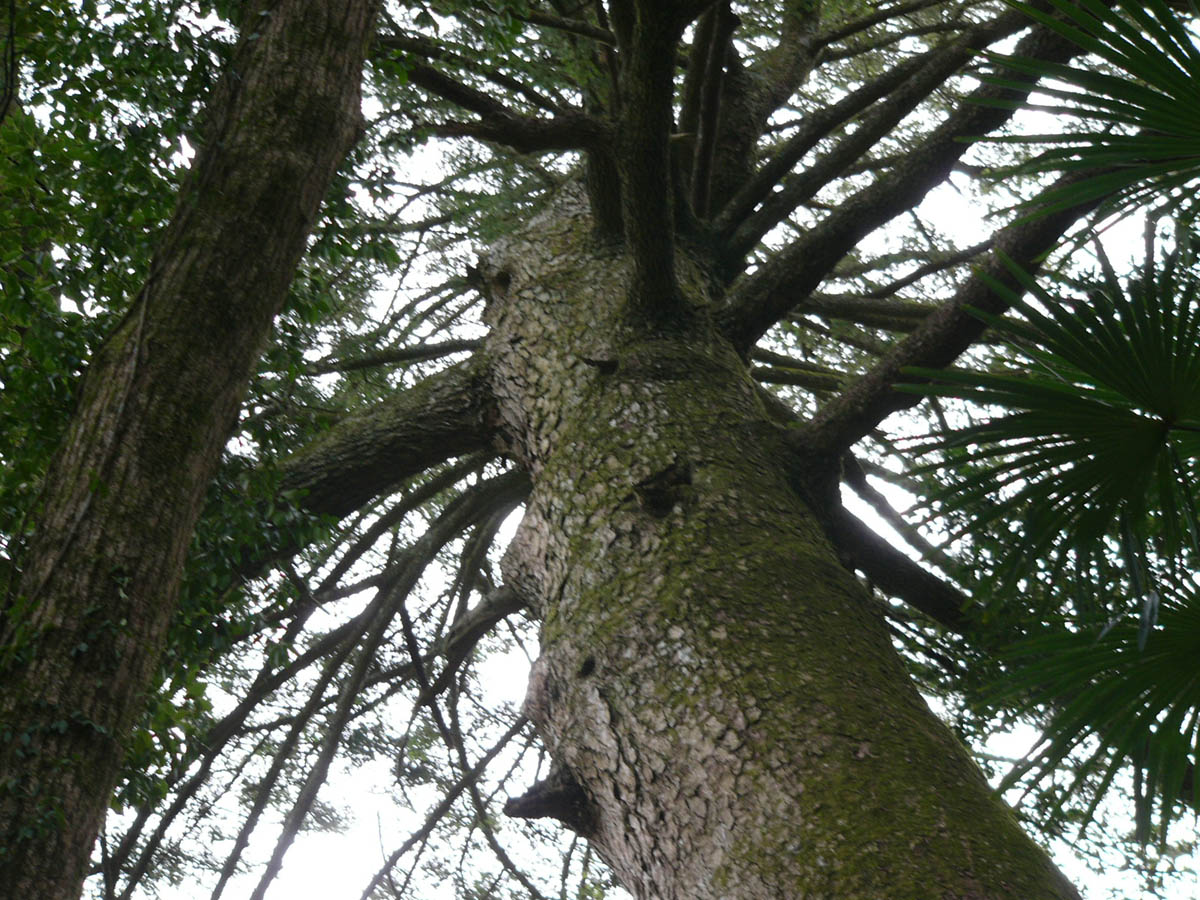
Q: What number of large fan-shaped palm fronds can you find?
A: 3